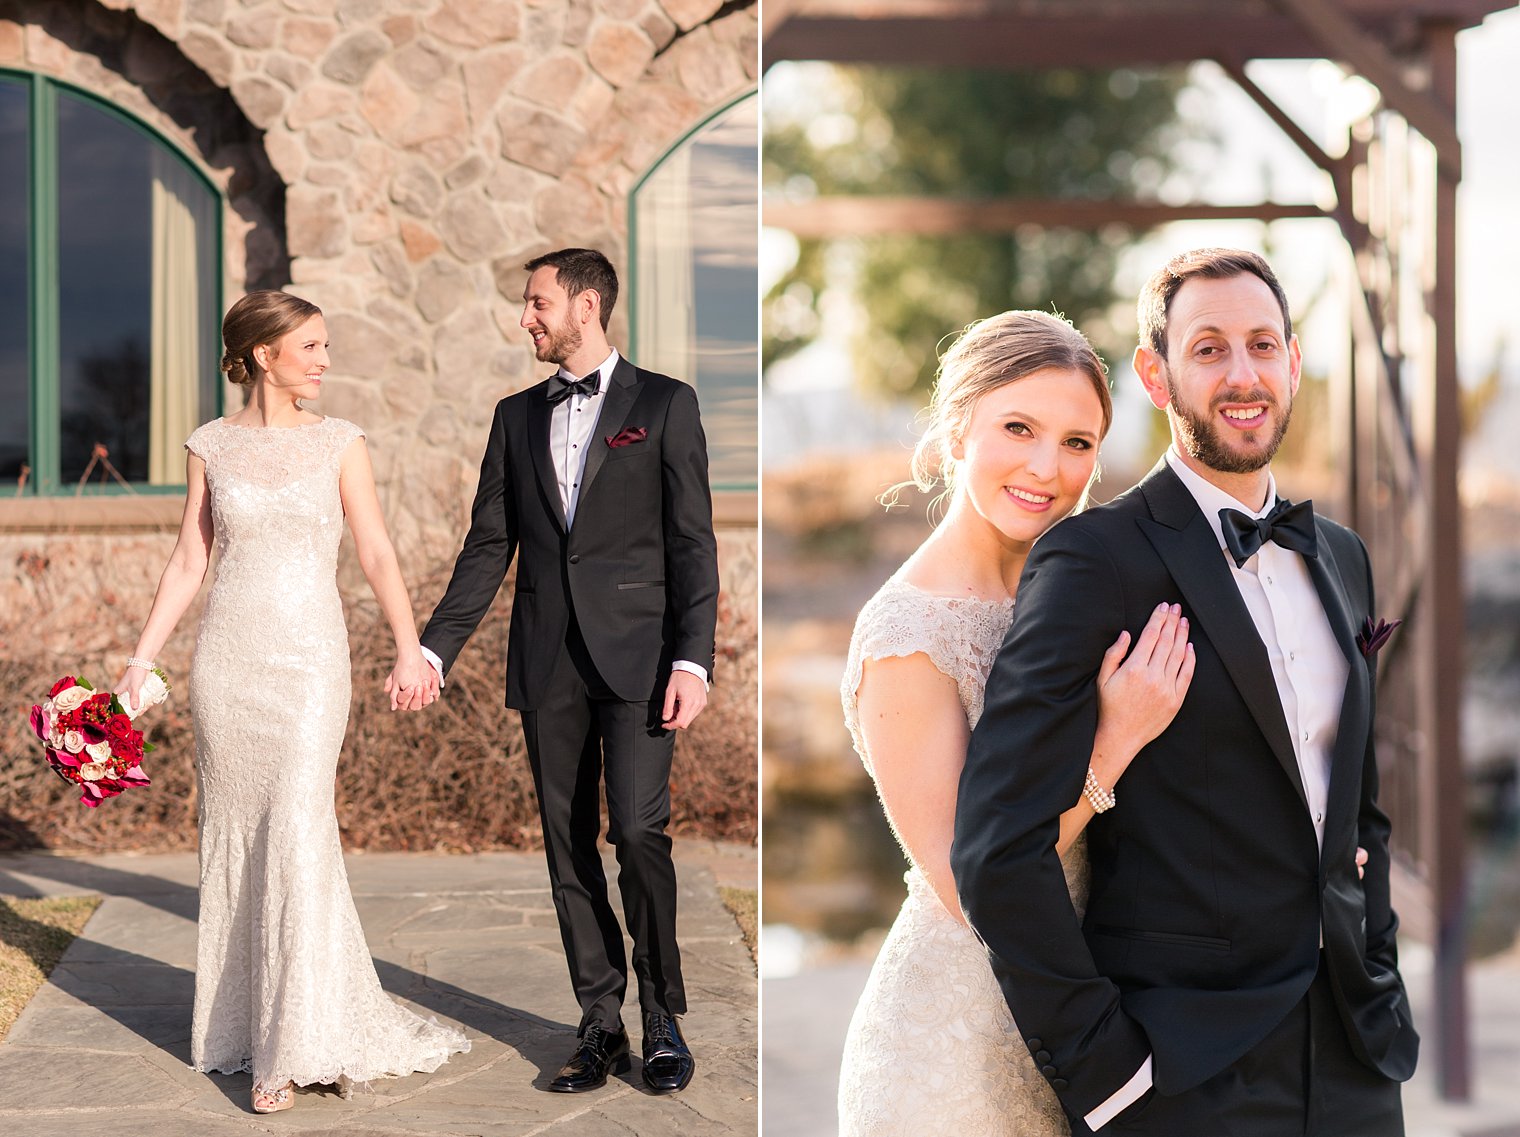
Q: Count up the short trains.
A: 1